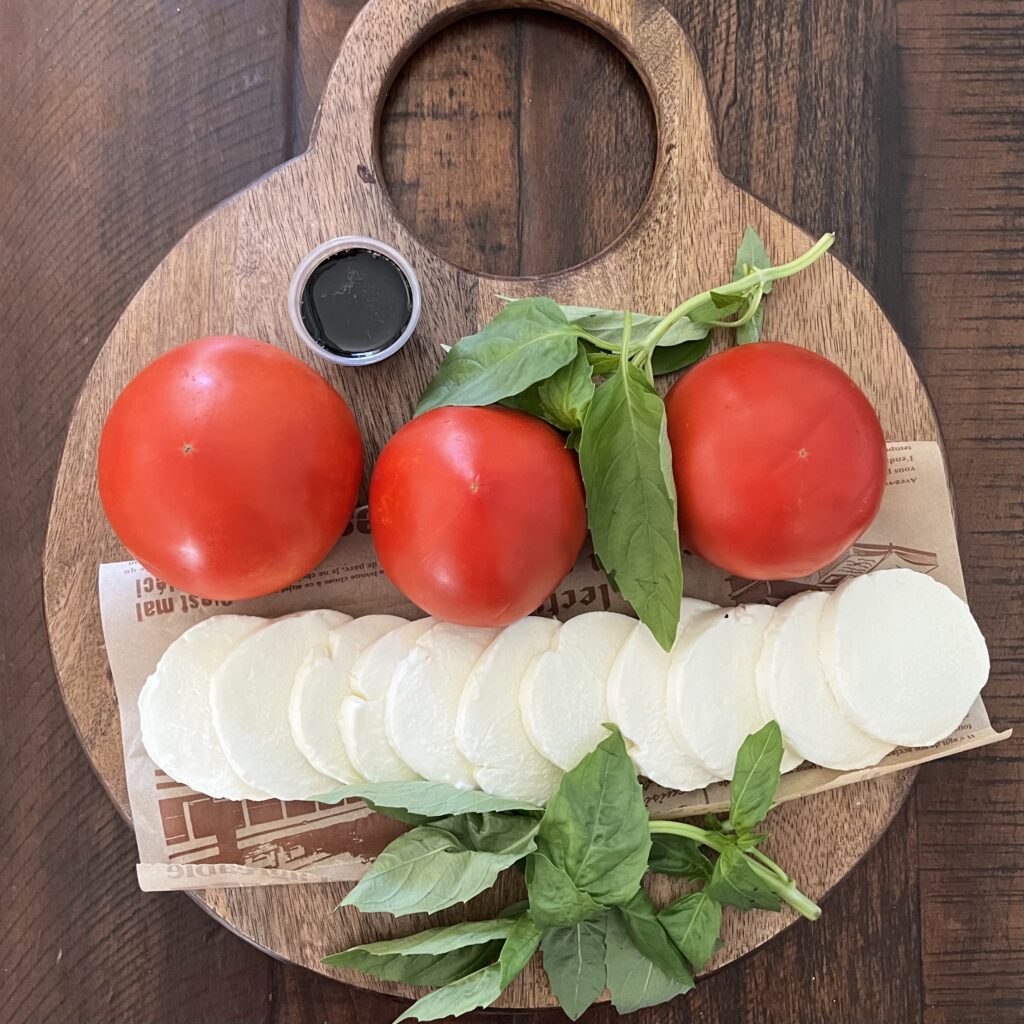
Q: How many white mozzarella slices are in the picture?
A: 11